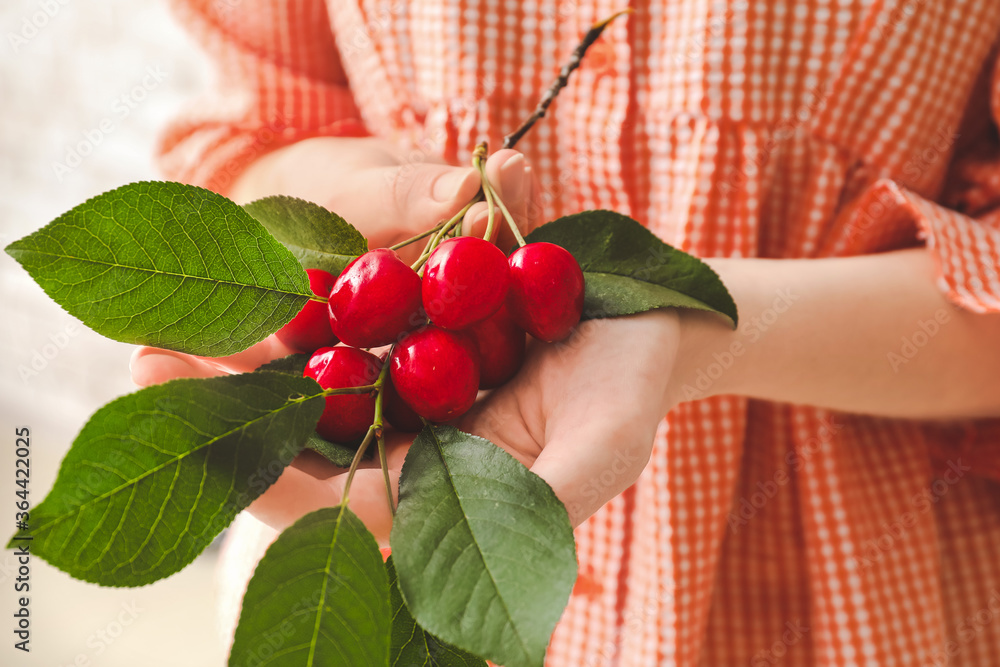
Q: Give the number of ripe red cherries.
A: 8